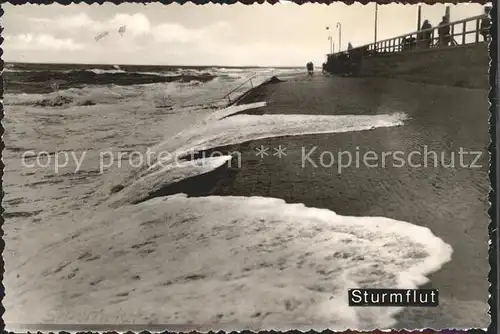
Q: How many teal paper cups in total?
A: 0